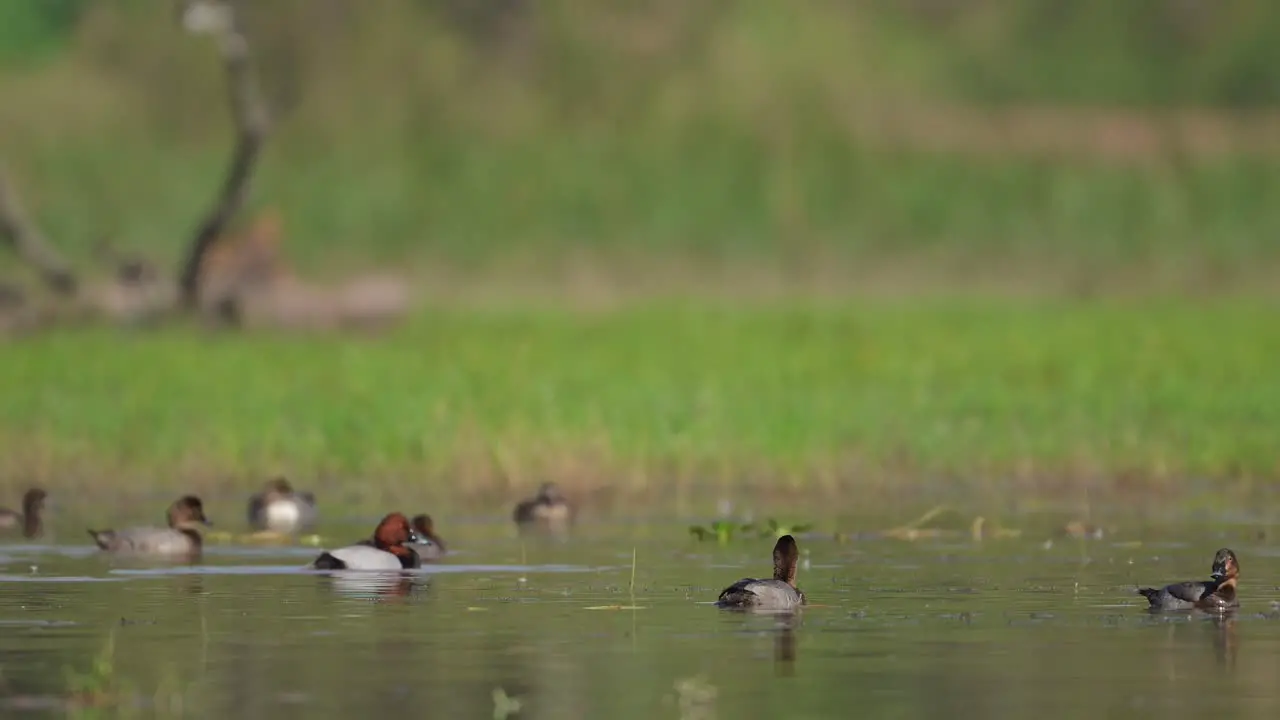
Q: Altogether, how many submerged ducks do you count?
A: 0